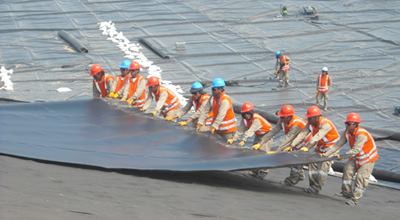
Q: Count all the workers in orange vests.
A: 12